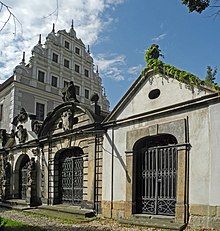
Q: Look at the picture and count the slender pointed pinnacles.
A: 7